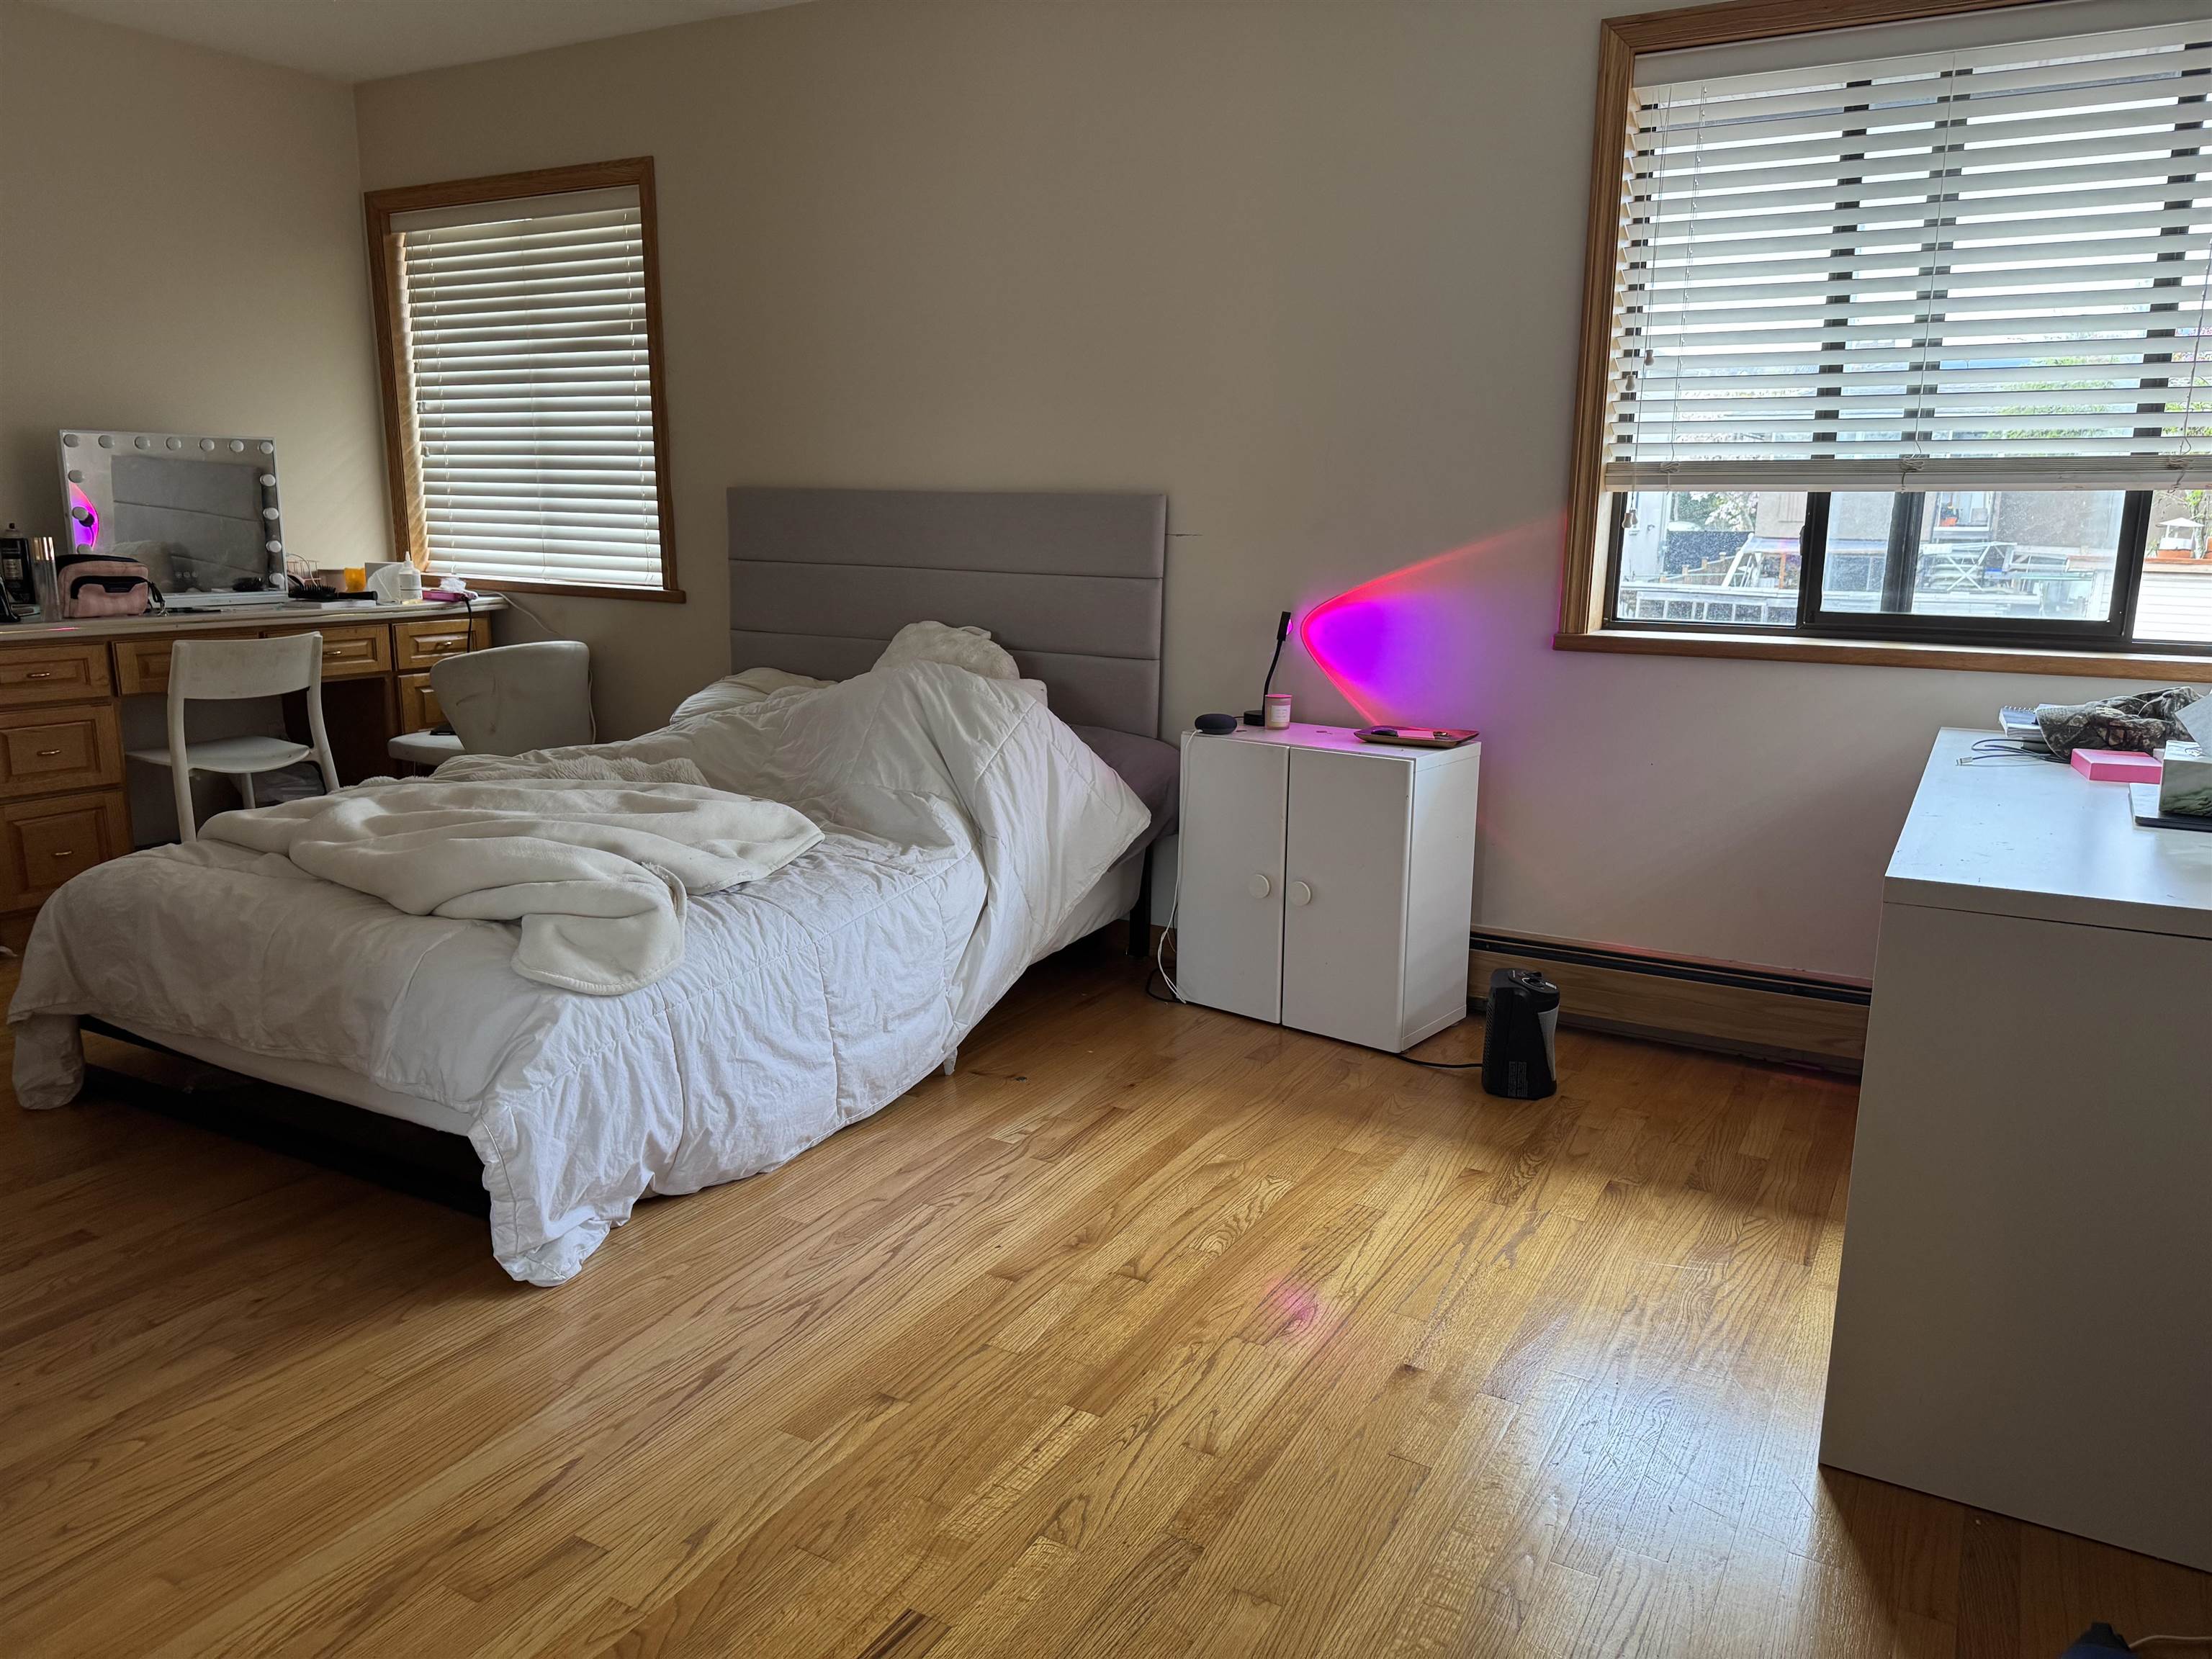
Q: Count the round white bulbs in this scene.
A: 14